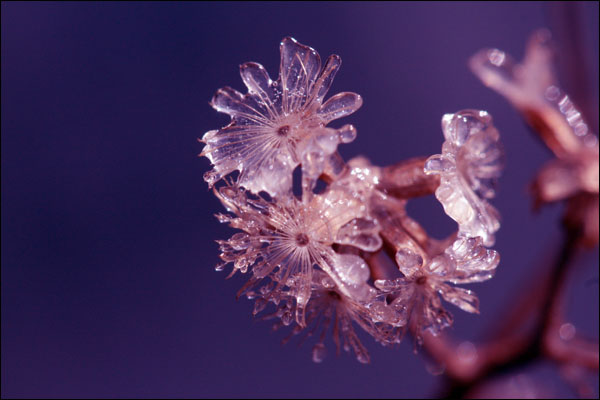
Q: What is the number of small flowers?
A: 5